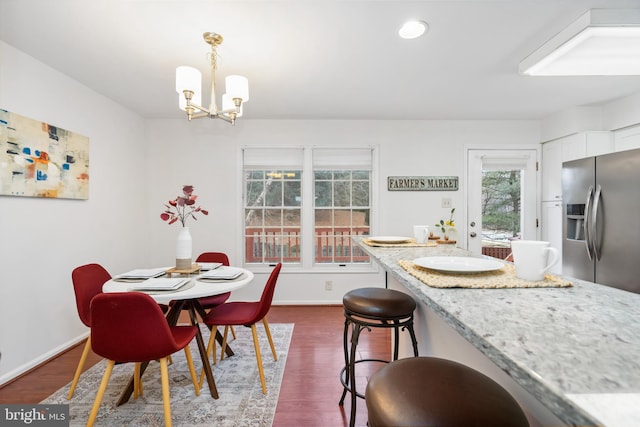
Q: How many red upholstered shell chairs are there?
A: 4